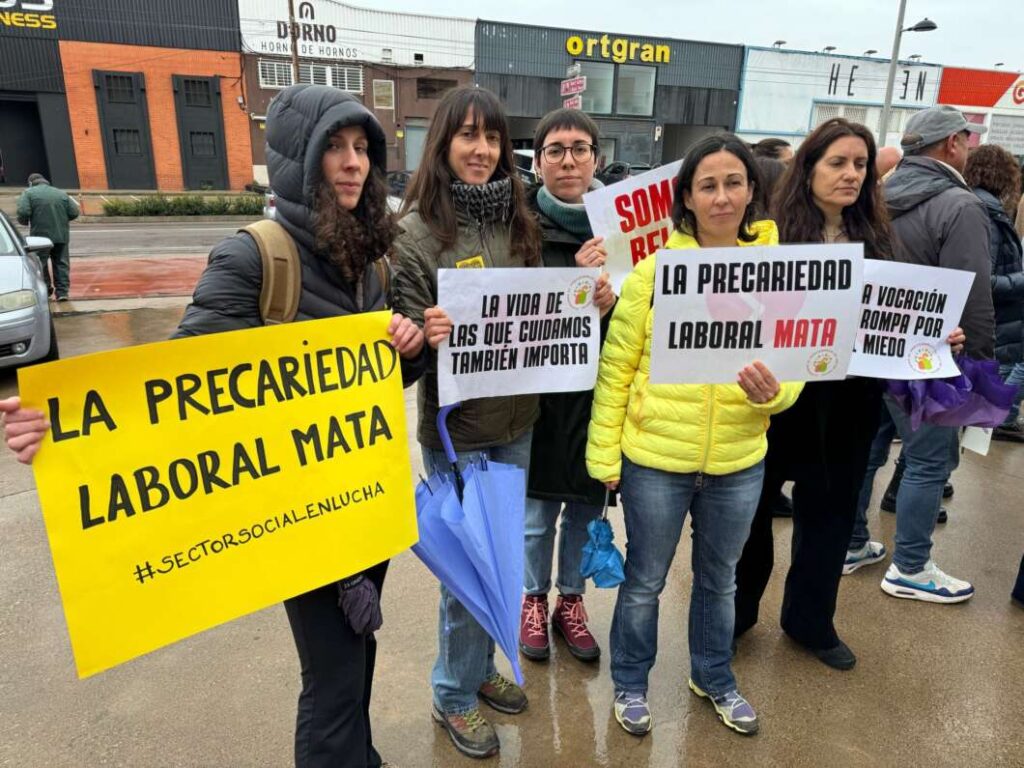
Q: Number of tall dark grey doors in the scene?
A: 2